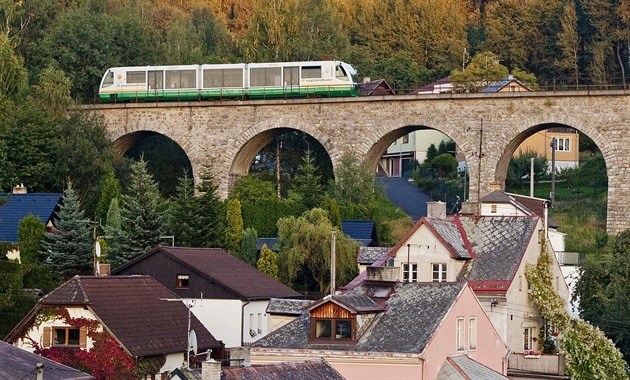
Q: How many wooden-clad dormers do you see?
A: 1